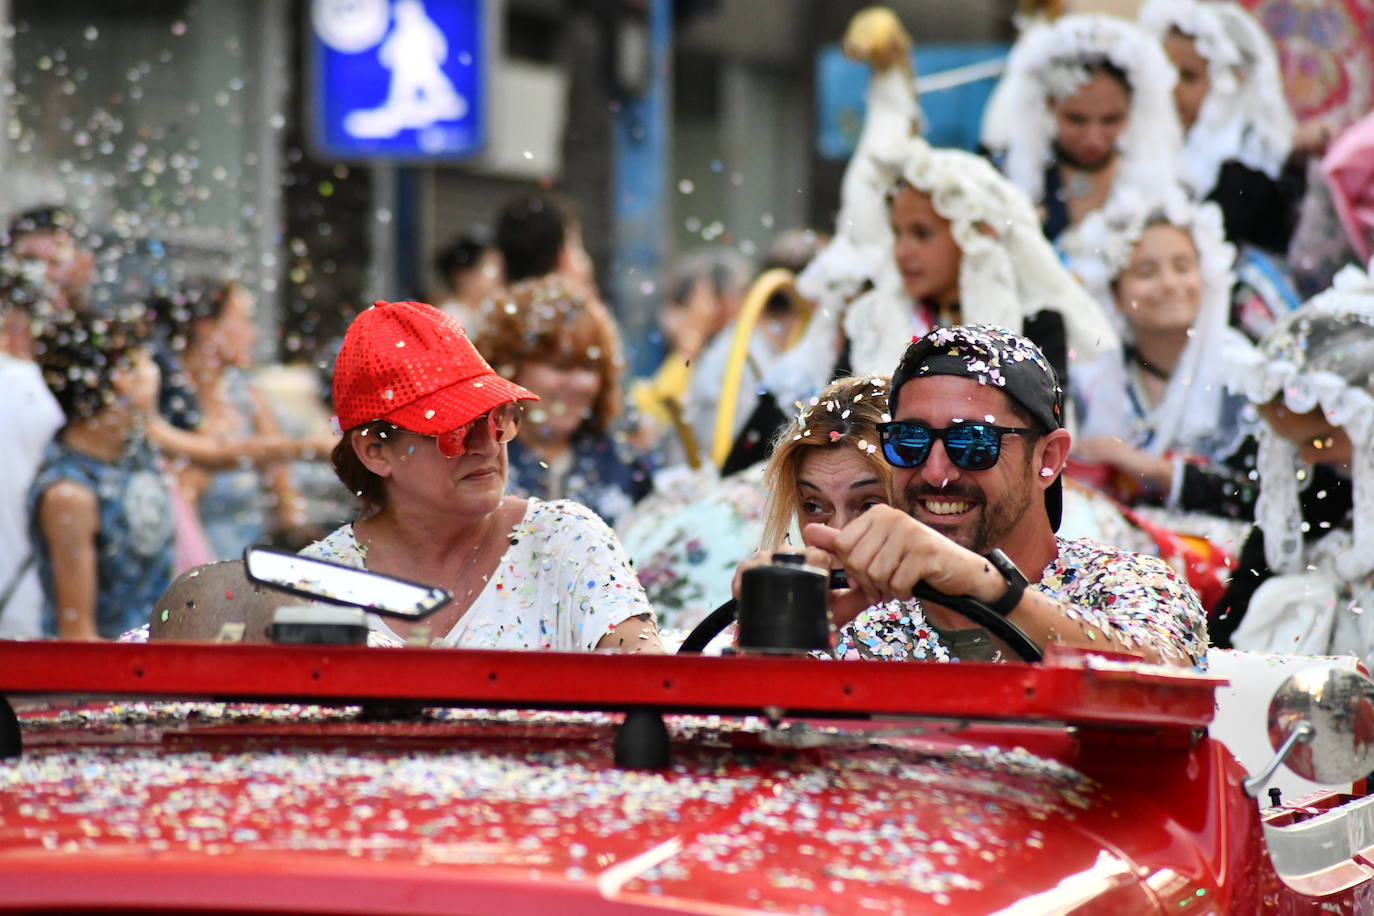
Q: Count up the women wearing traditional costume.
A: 5